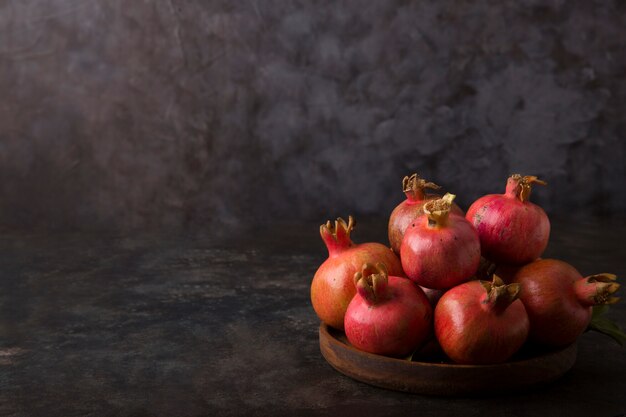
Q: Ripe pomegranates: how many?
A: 7